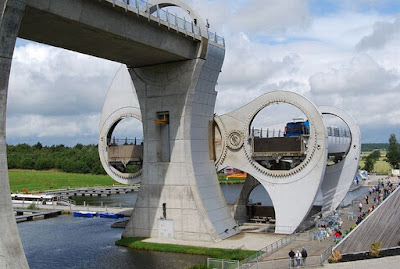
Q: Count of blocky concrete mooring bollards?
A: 0